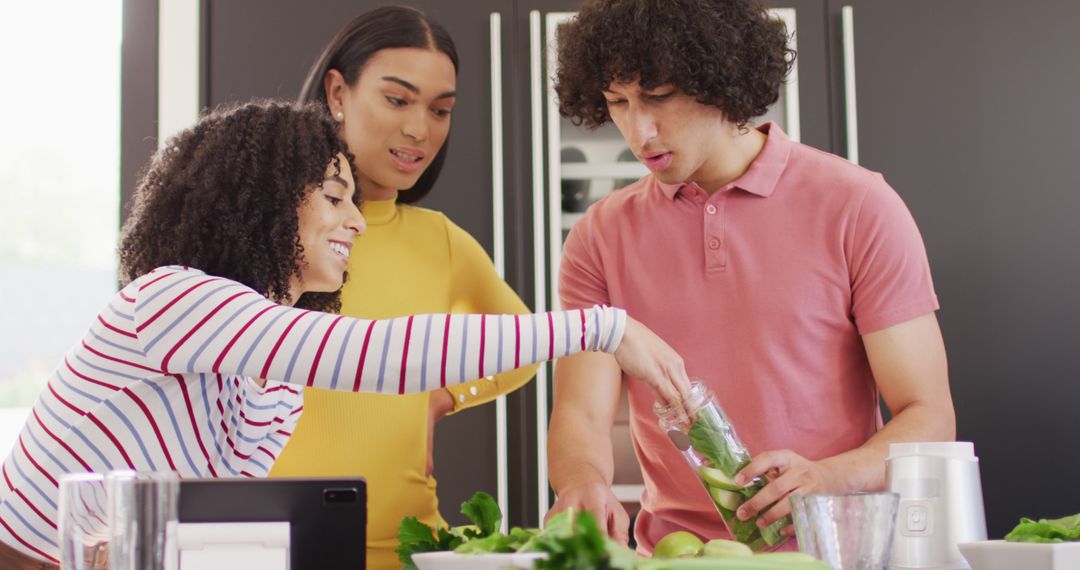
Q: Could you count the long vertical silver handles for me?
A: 3